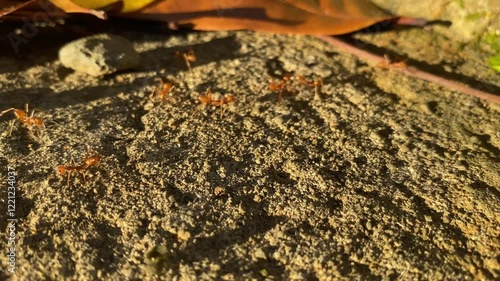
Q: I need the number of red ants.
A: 8